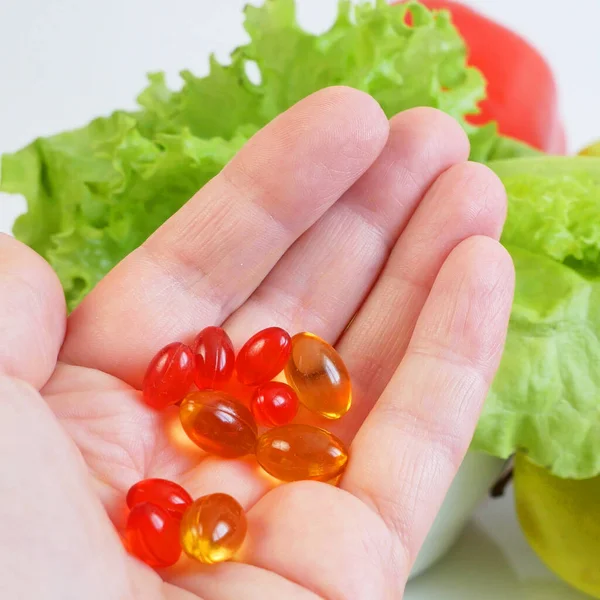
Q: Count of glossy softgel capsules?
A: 10